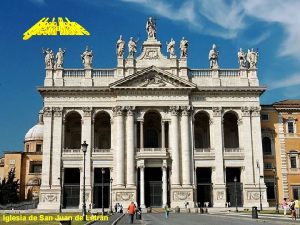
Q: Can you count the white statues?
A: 11